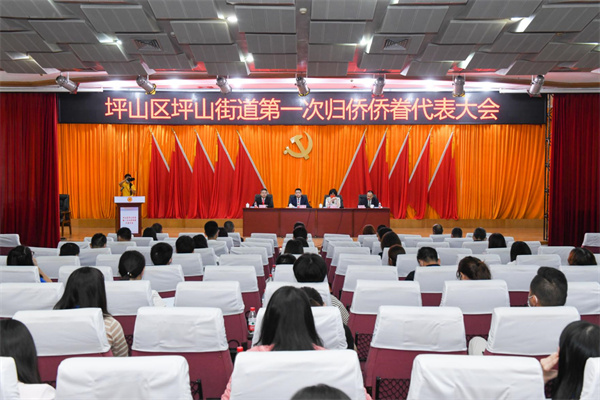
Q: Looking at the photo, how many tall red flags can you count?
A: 10